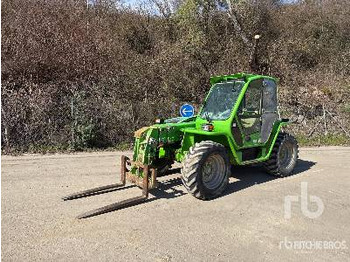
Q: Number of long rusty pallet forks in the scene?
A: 2